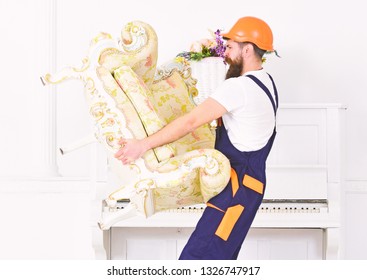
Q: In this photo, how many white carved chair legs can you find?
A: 4